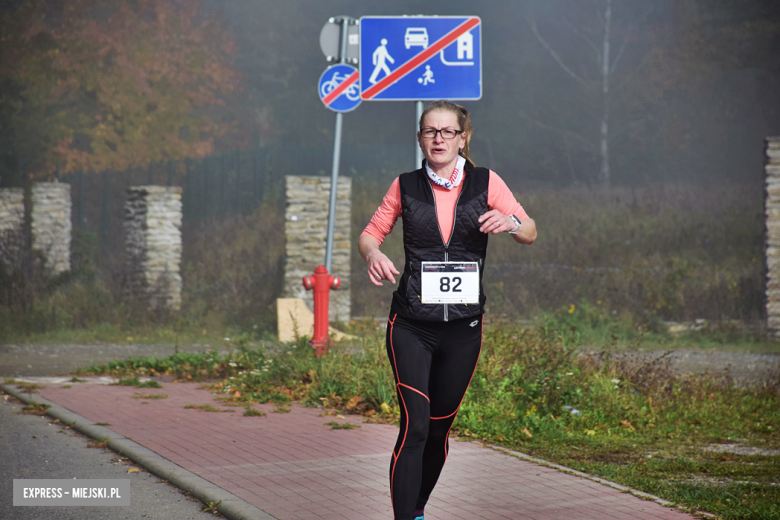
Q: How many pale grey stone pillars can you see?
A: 5